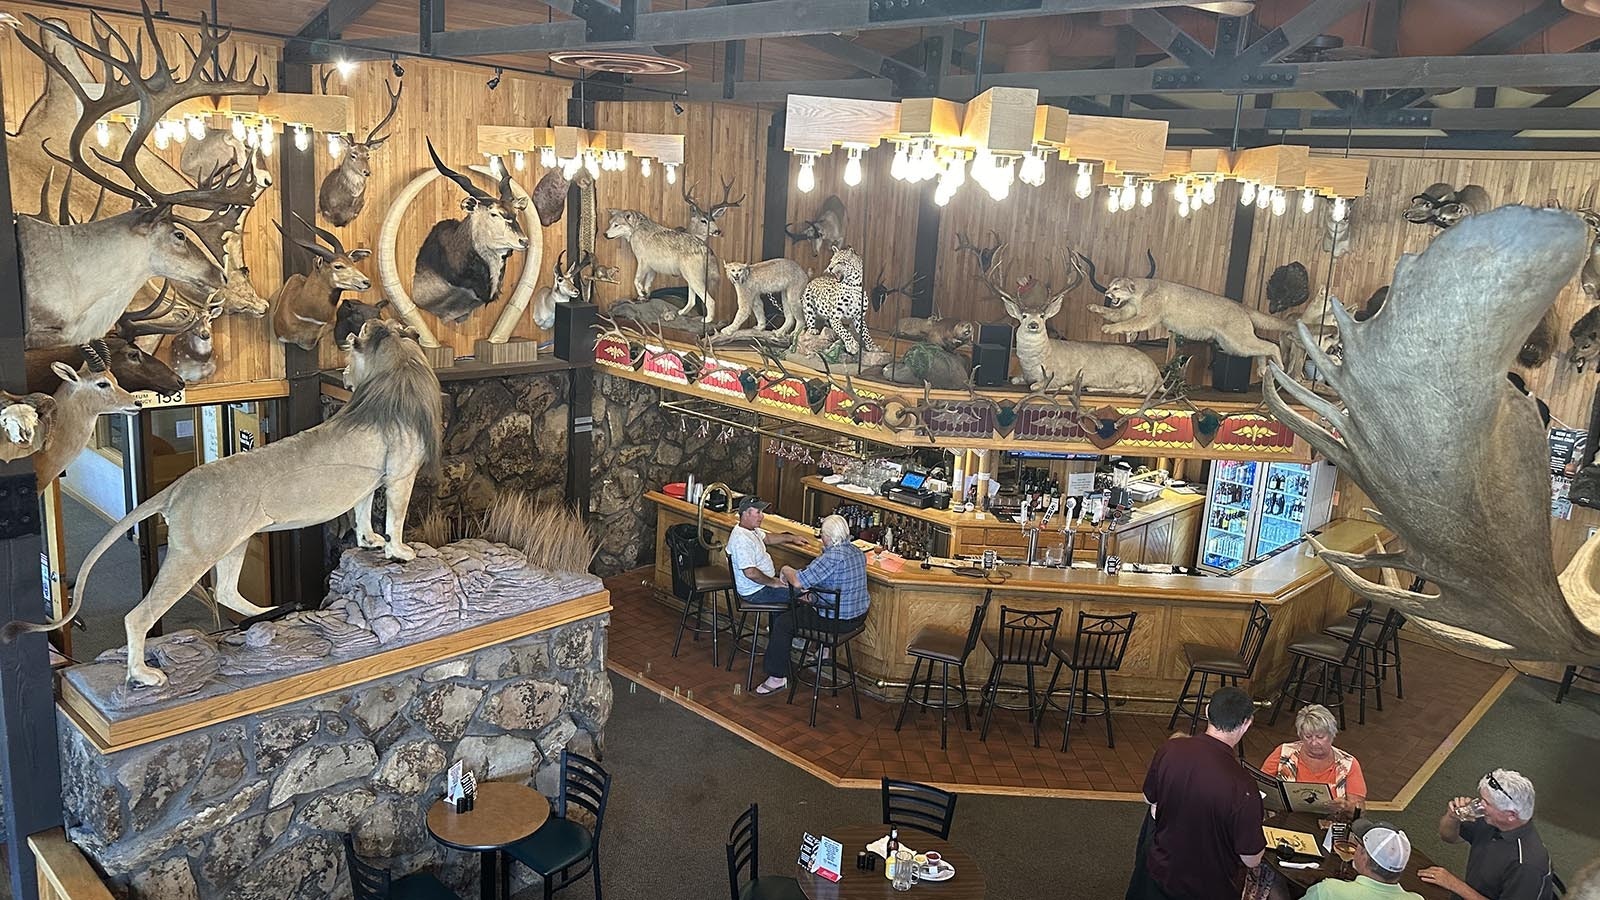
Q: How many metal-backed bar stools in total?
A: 10